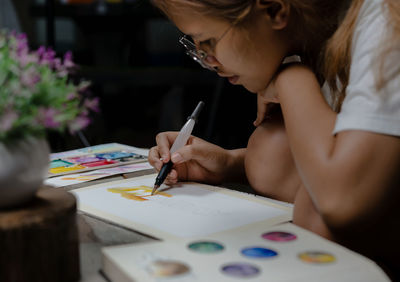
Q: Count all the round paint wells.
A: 6